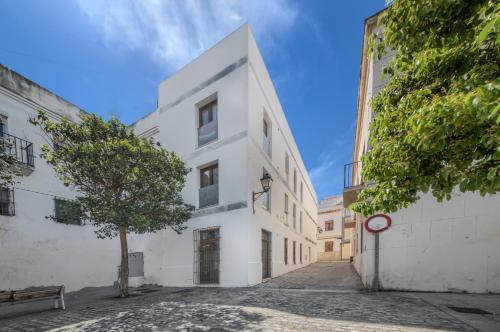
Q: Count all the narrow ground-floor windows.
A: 3